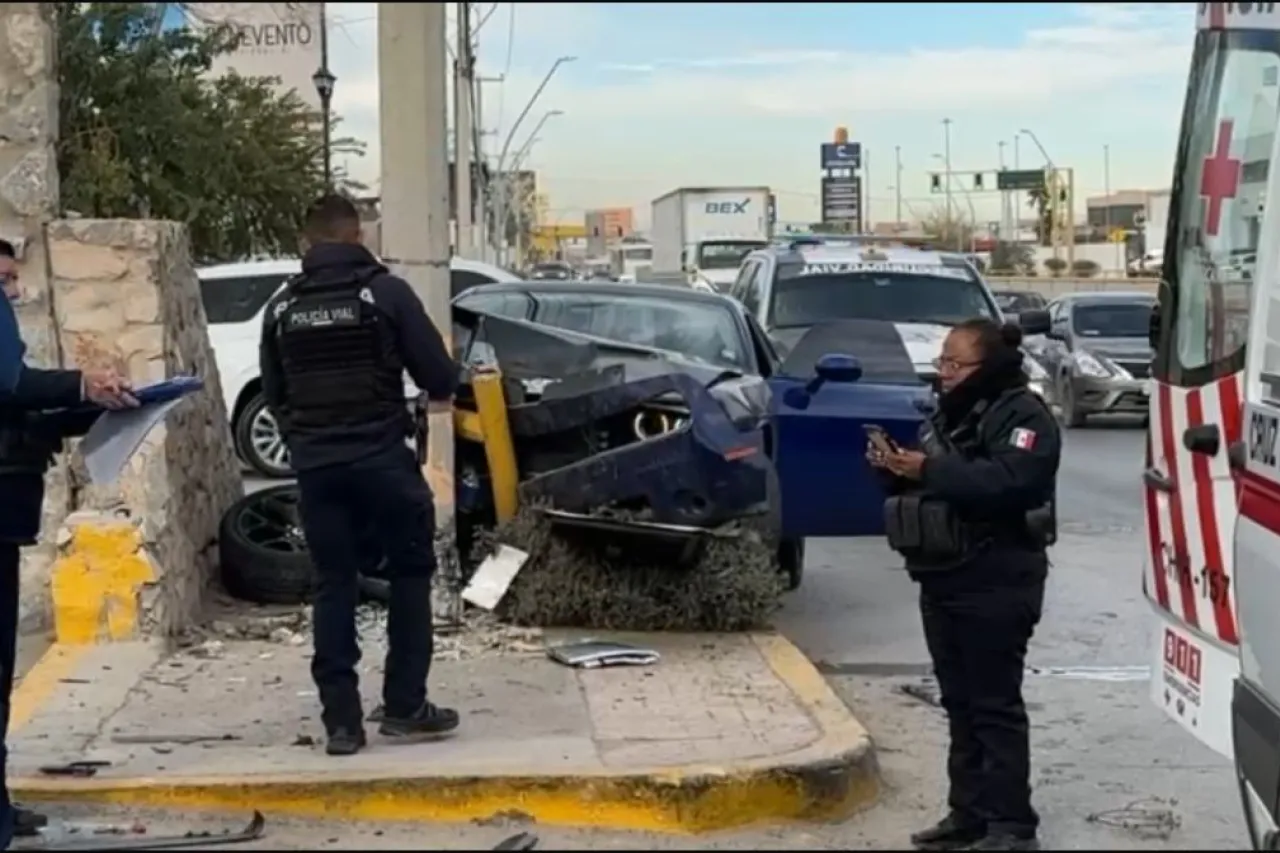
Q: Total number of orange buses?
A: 0